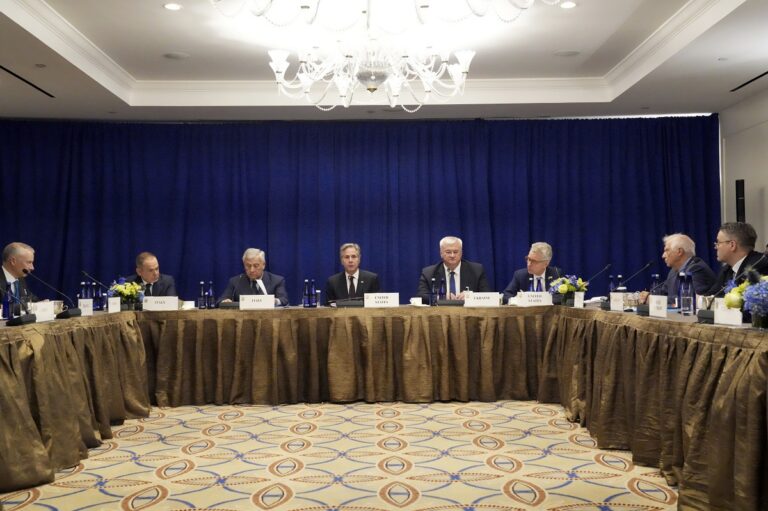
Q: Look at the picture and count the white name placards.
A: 12